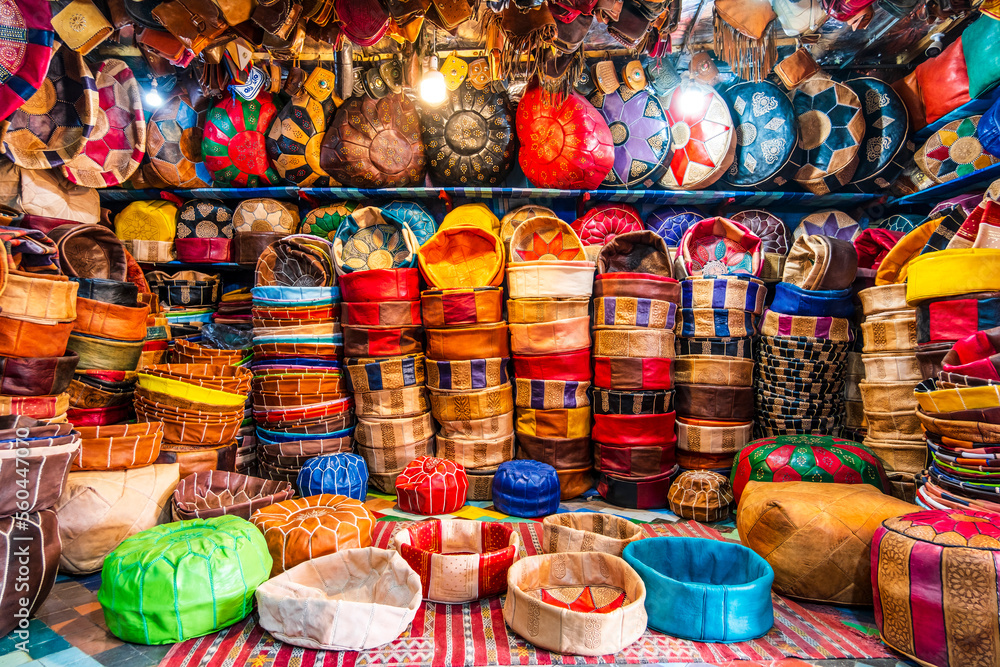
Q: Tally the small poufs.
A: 4